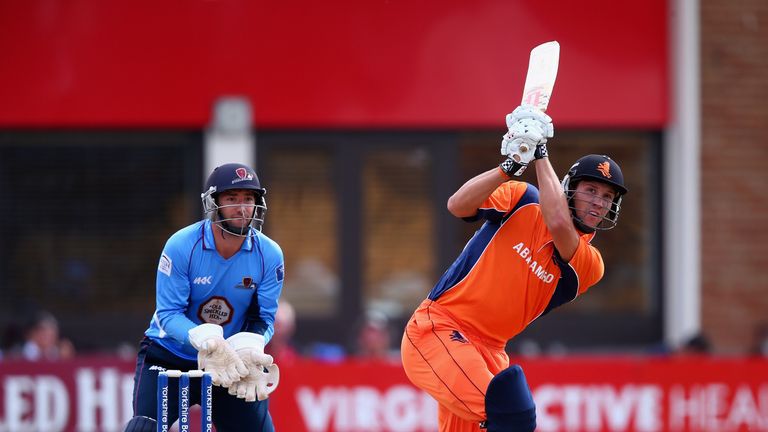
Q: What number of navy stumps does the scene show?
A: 3